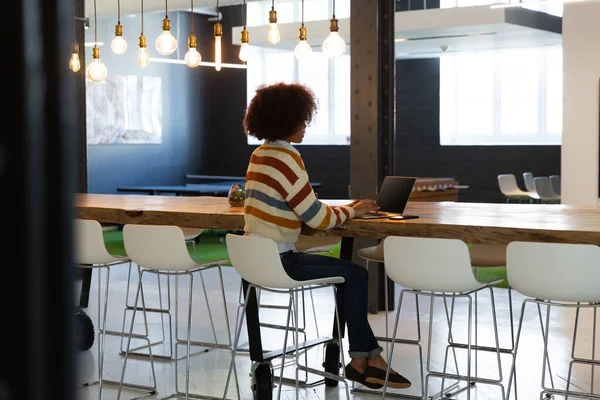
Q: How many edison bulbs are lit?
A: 11